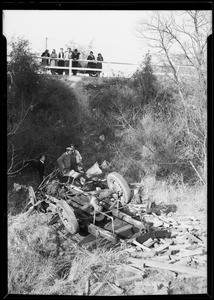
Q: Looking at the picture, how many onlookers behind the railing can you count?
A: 7